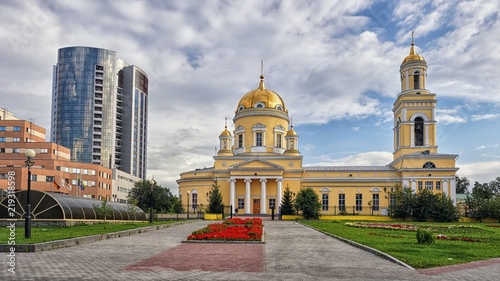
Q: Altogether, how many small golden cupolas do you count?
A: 2